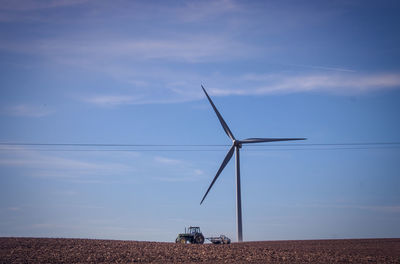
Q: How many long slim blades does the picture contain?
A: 3